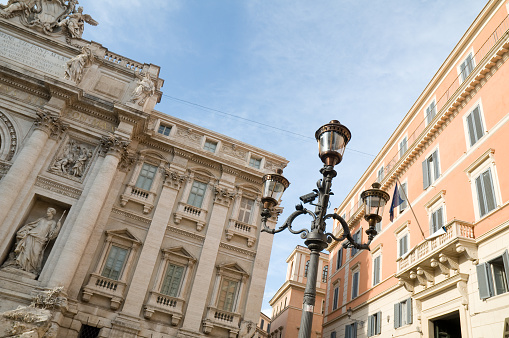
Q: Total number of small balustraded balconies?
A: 6